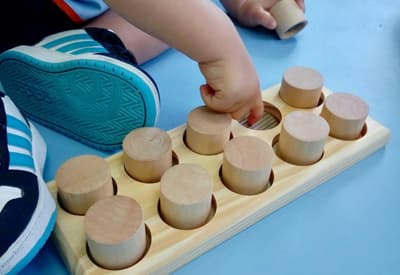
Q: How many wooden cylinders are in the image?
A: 10